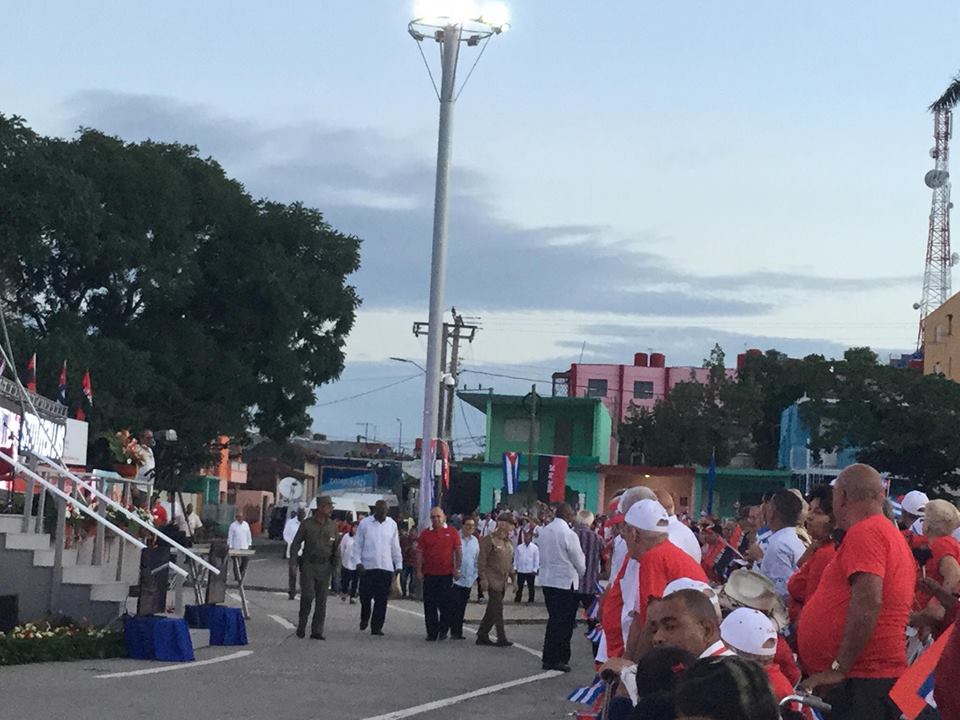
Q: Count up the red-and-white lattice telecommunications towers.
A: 1